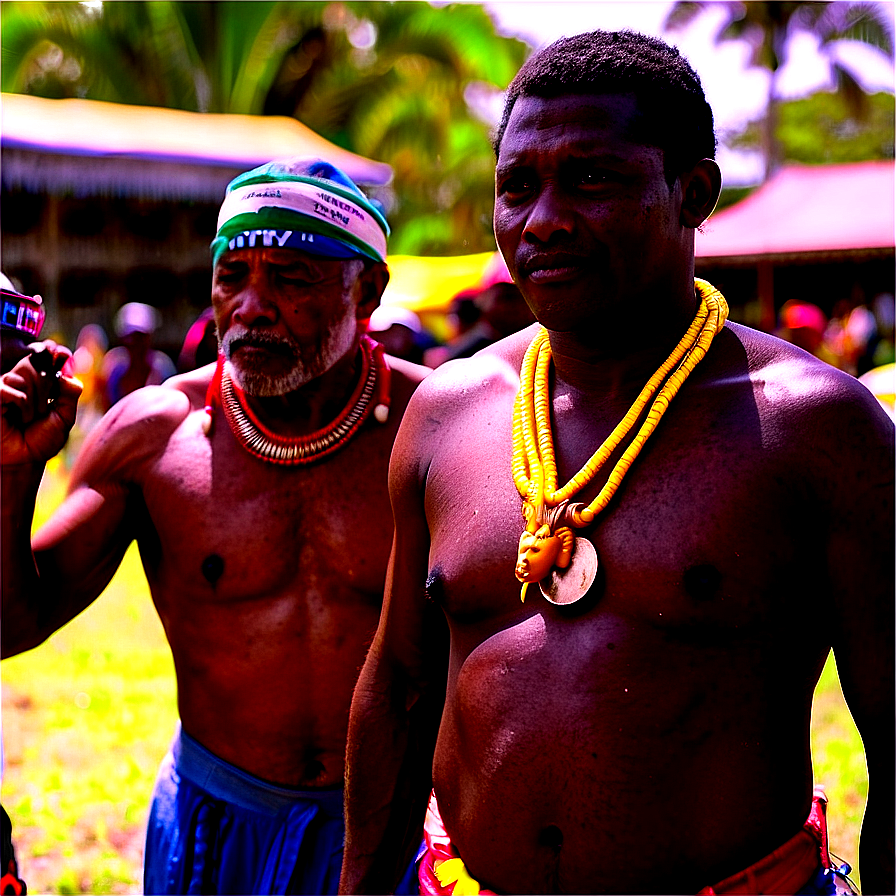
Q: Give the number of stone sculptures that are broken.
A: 0